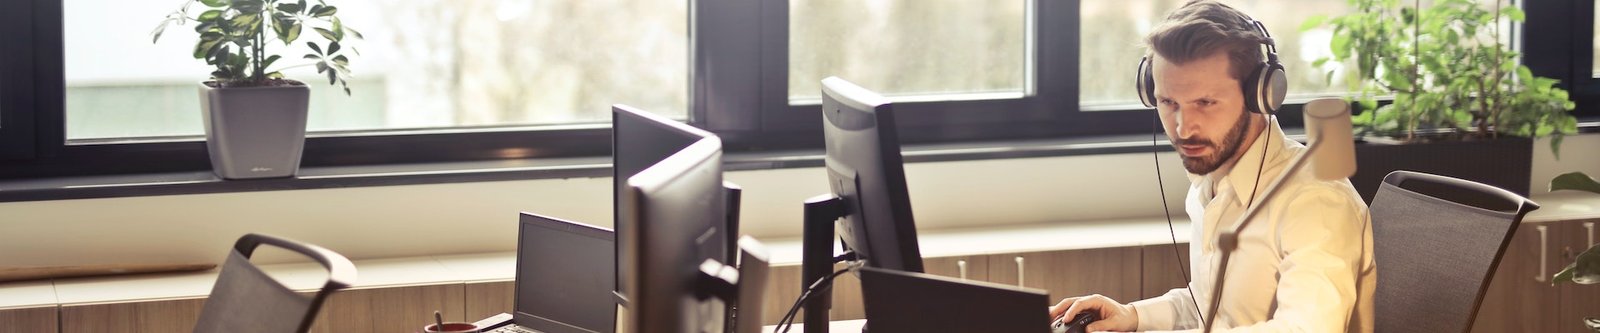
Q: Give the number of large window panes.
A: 3